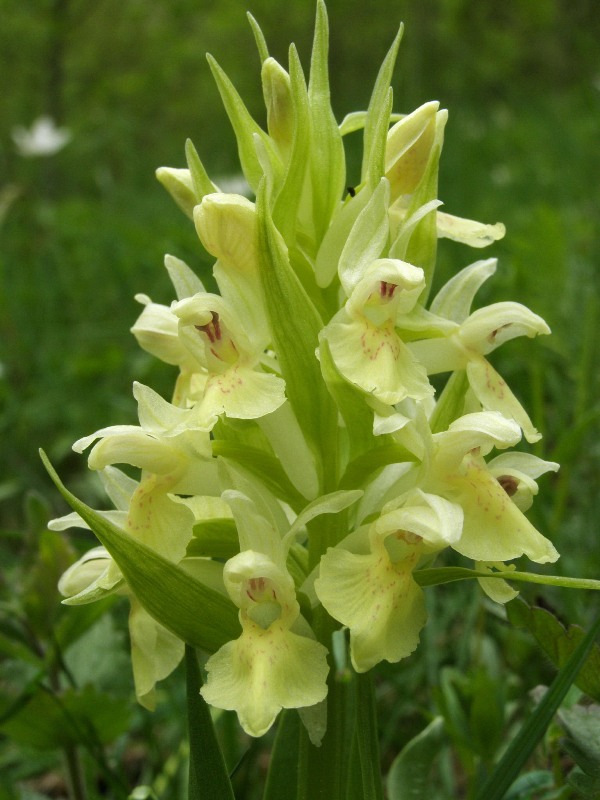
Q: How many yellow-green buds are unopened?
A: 4